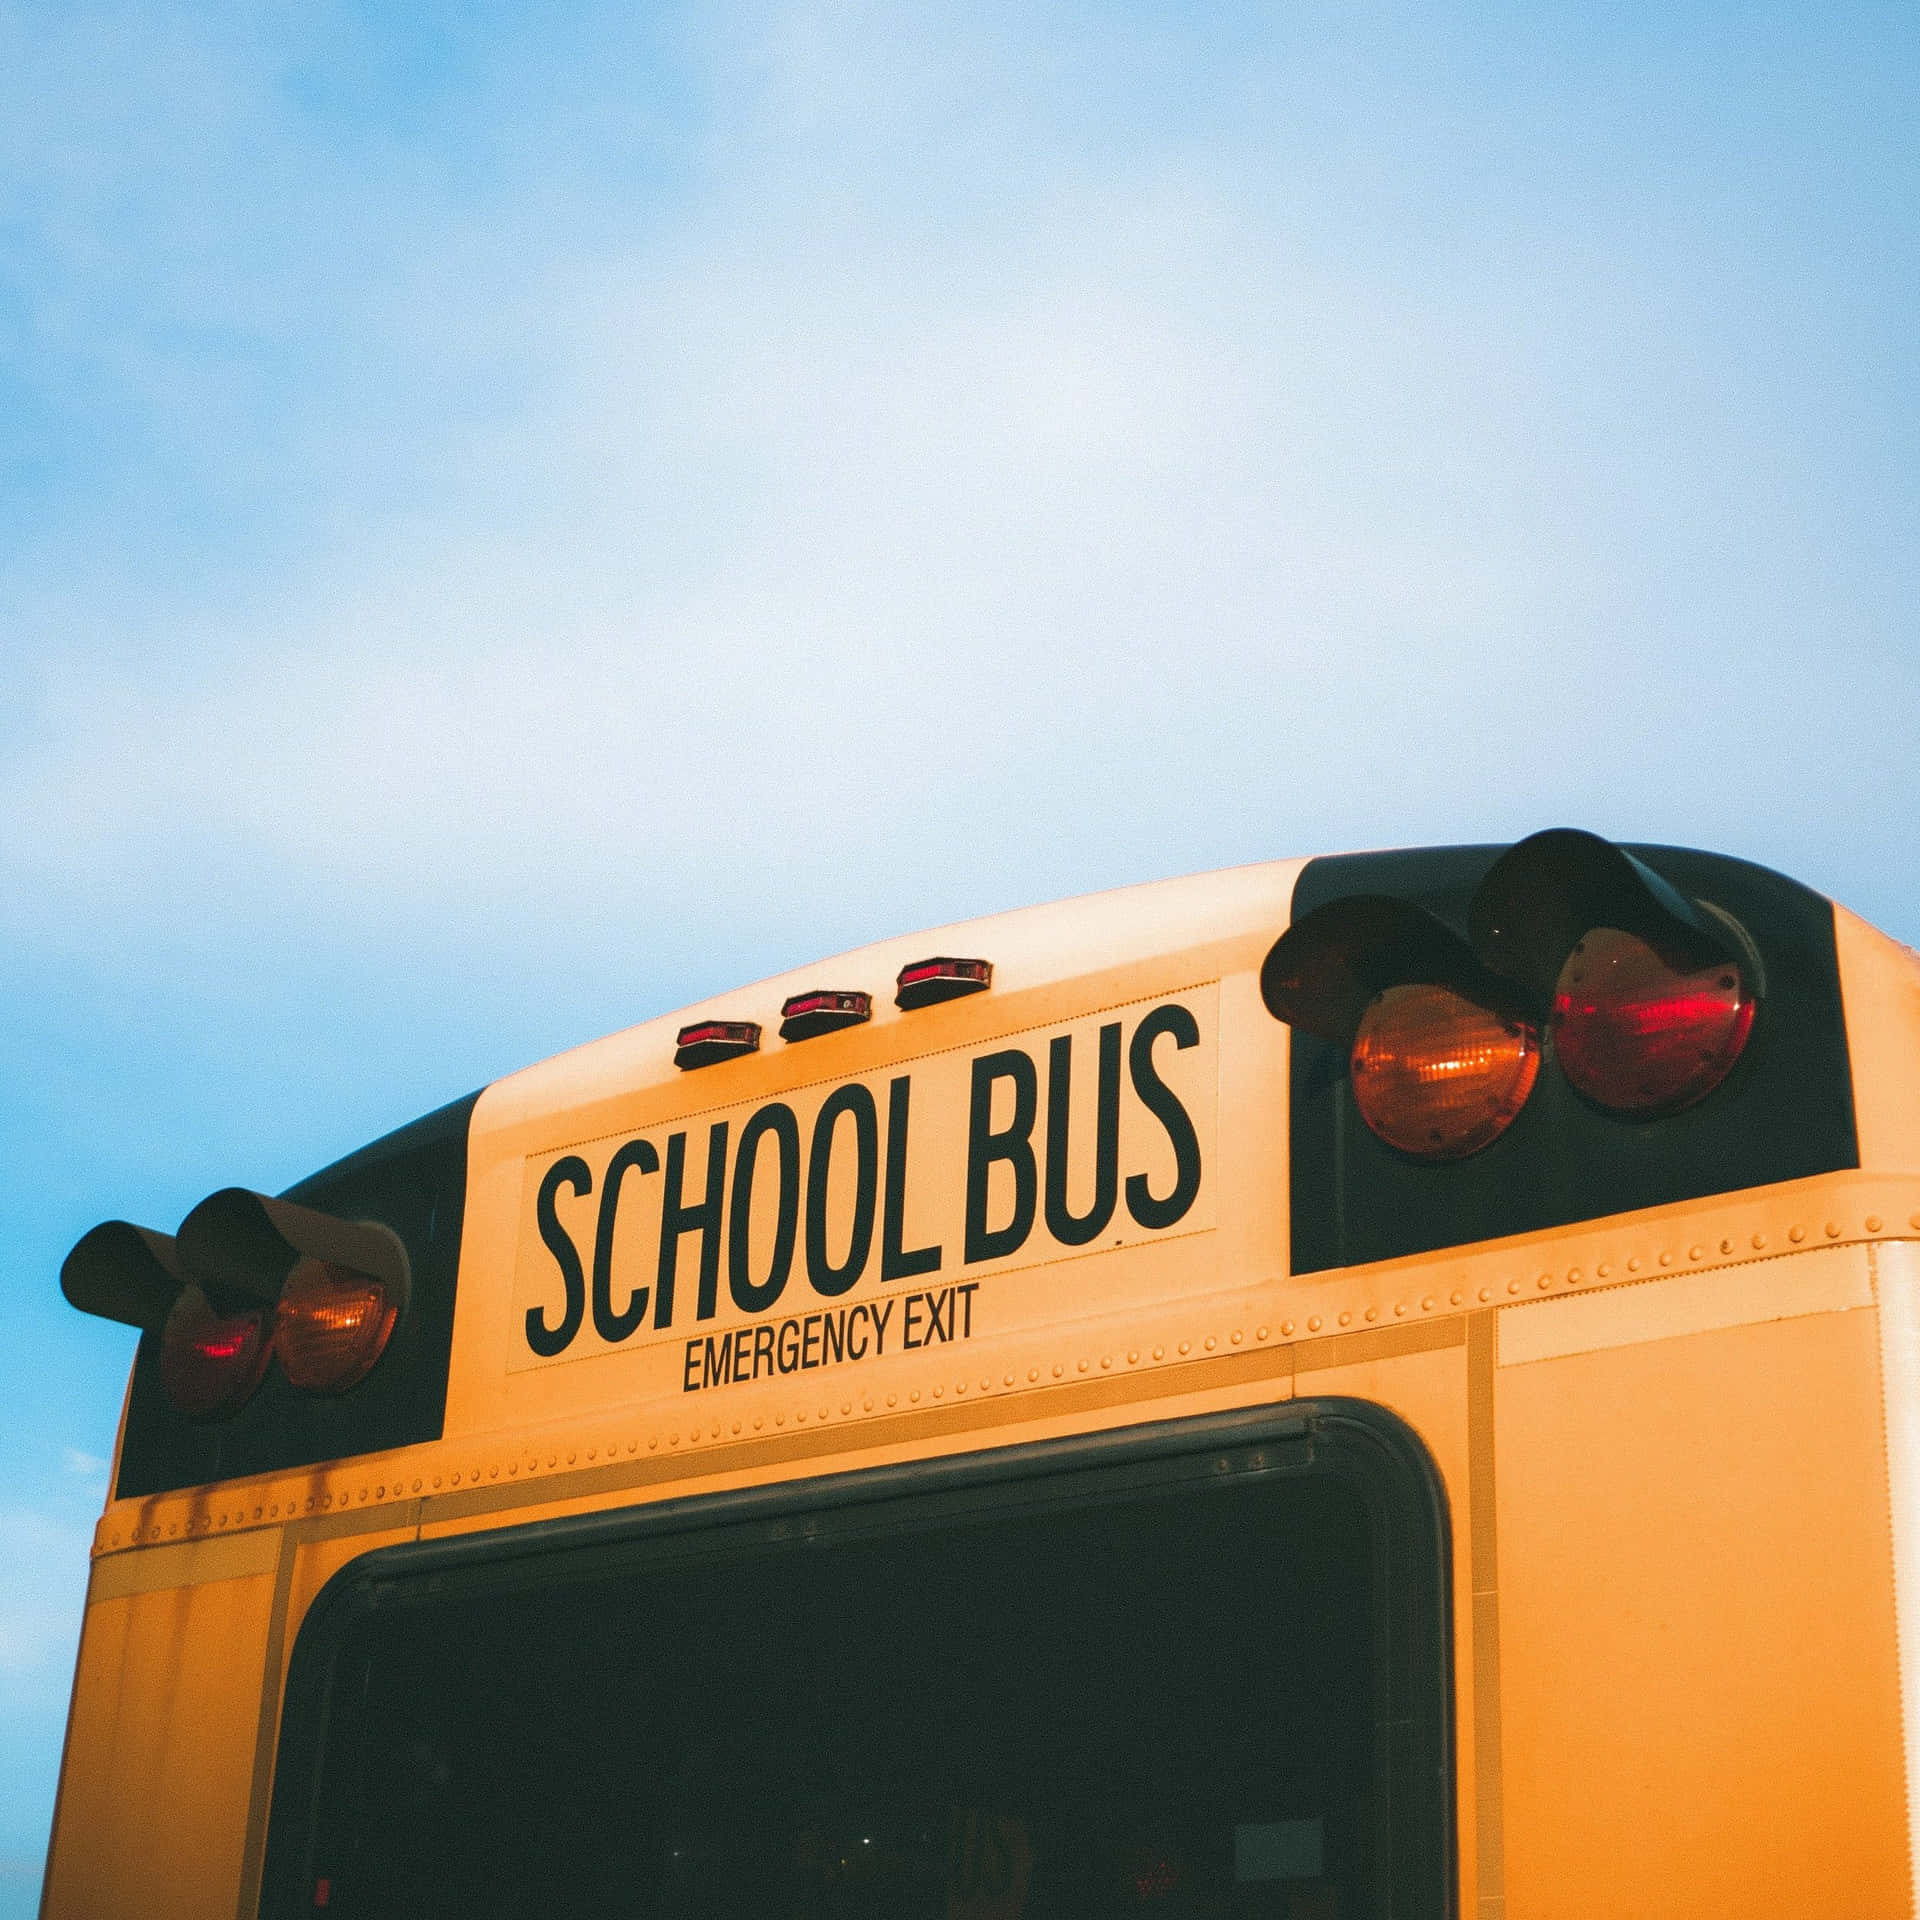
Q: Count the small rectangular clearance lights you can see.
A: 3